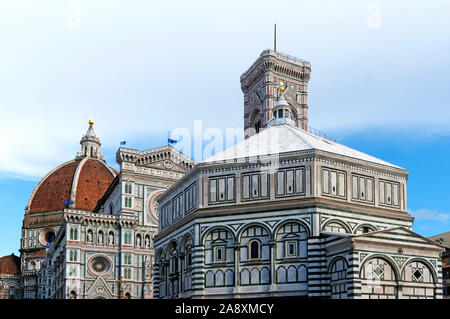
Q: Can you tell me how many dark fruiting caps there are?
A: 0